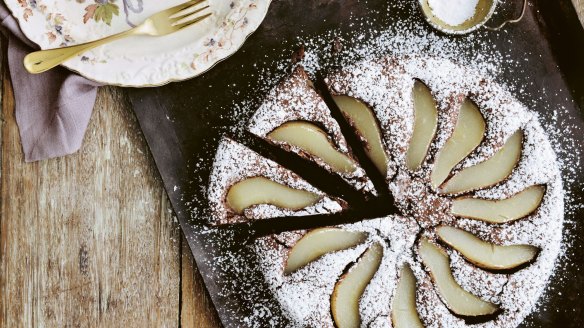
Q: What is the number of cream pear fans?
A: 12